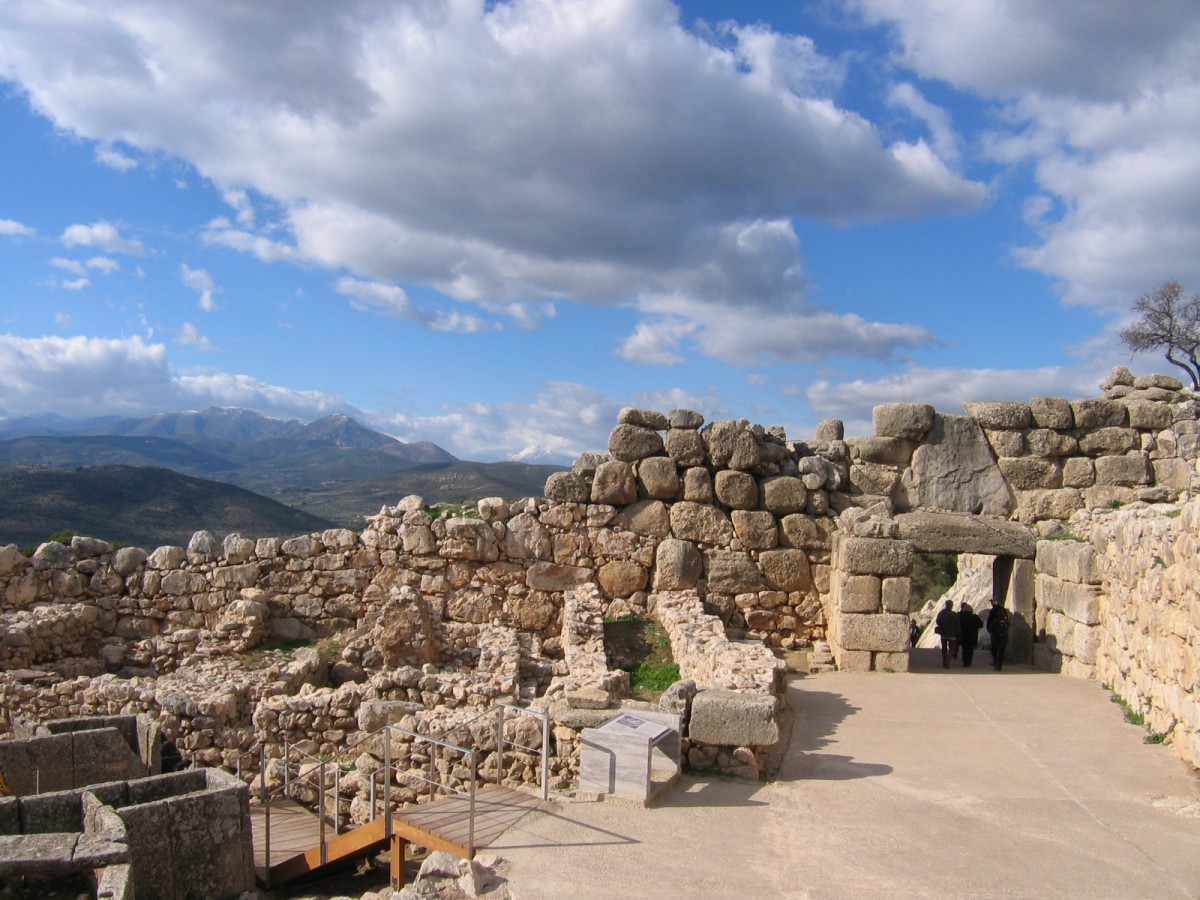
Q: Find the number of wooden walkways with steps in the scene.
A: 1